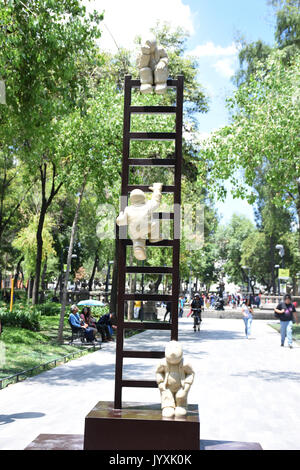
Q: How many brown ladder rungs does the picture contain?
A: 12